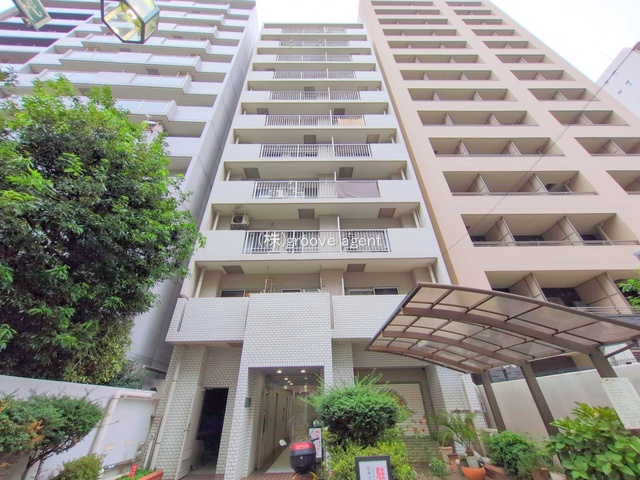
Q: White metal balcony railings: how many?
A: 9